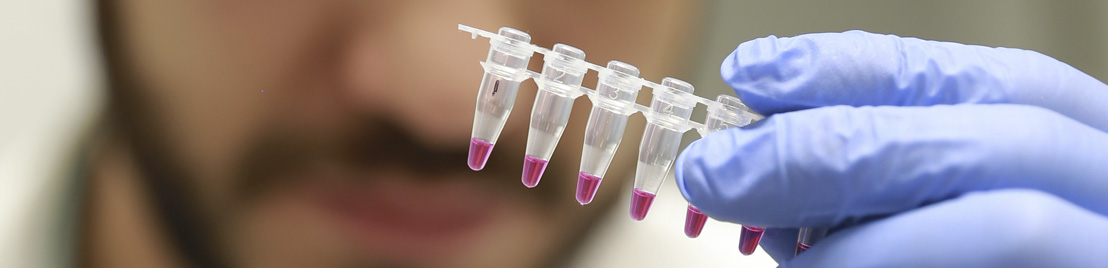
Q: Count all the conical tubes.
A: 7